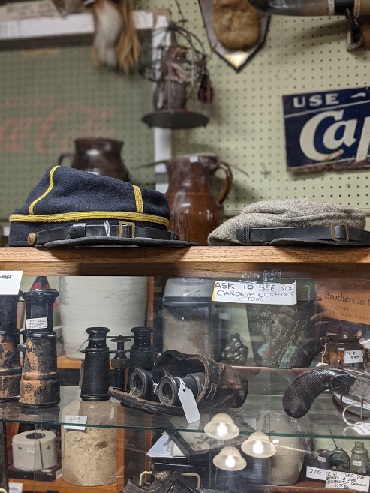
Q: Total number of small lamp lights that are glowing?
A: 3